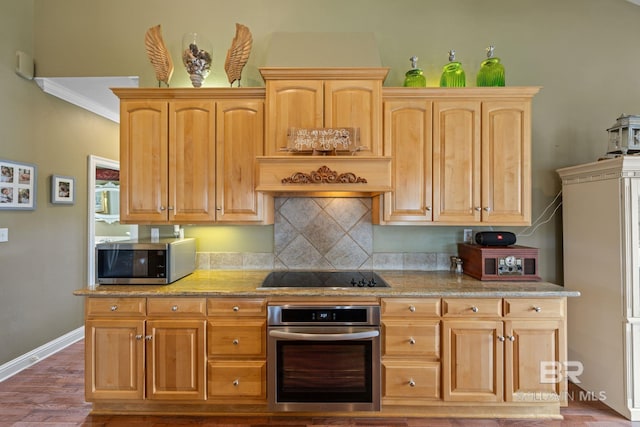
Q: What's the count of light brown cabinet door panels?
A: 12